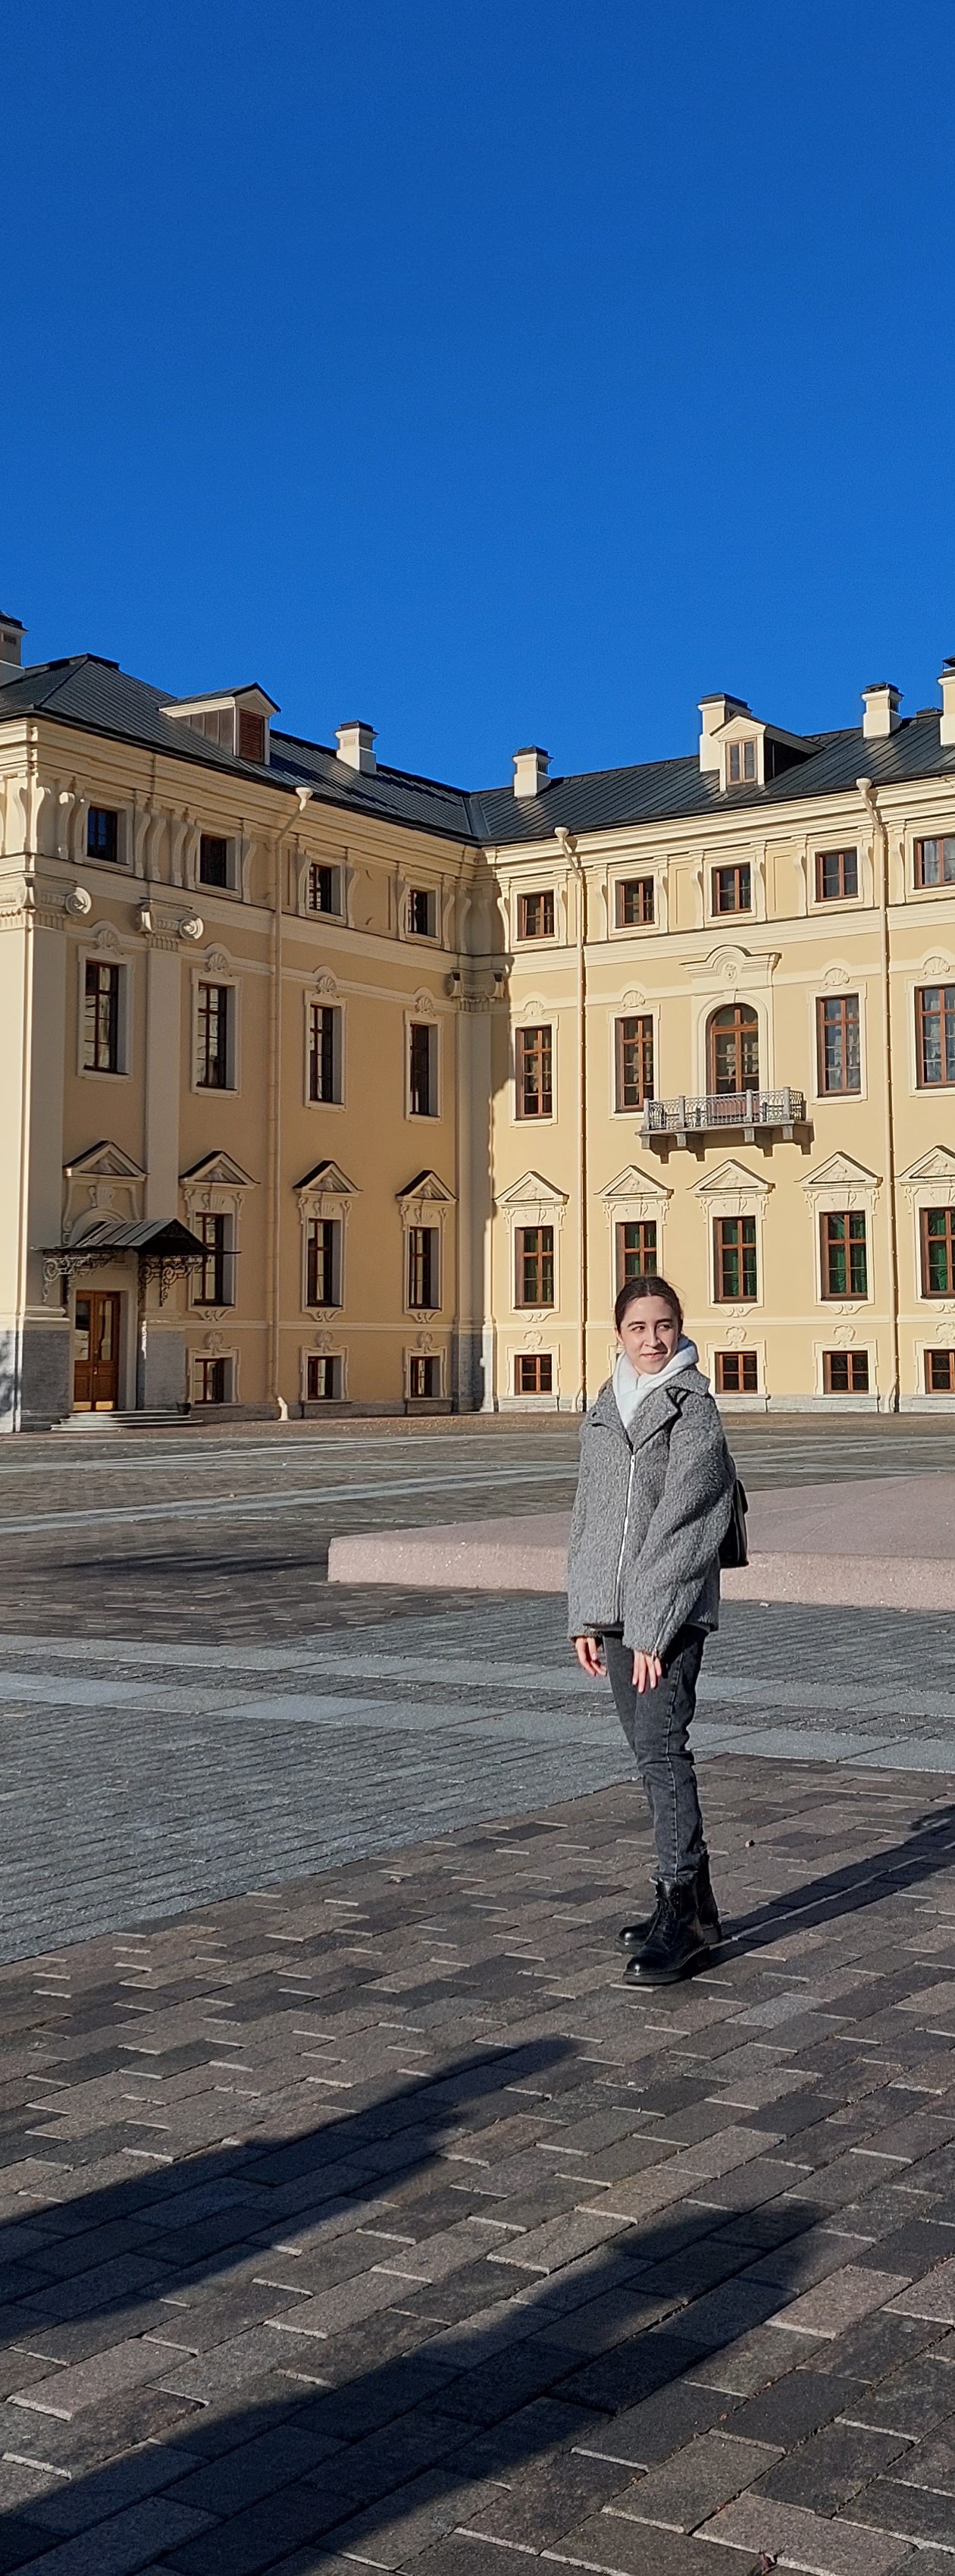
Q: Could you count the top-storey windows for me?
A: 9